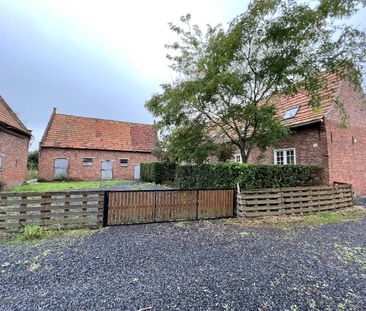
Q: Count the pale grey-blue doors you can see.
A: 3